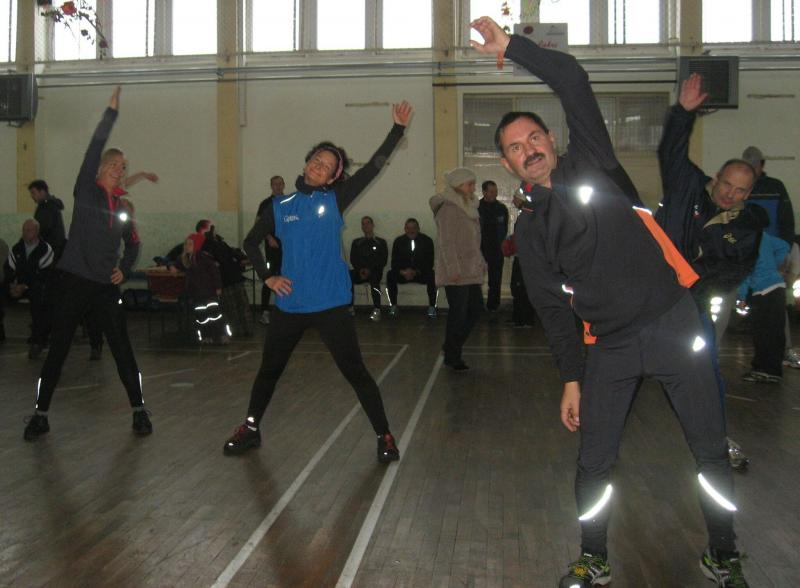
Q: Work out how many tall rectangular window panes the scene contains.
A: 12